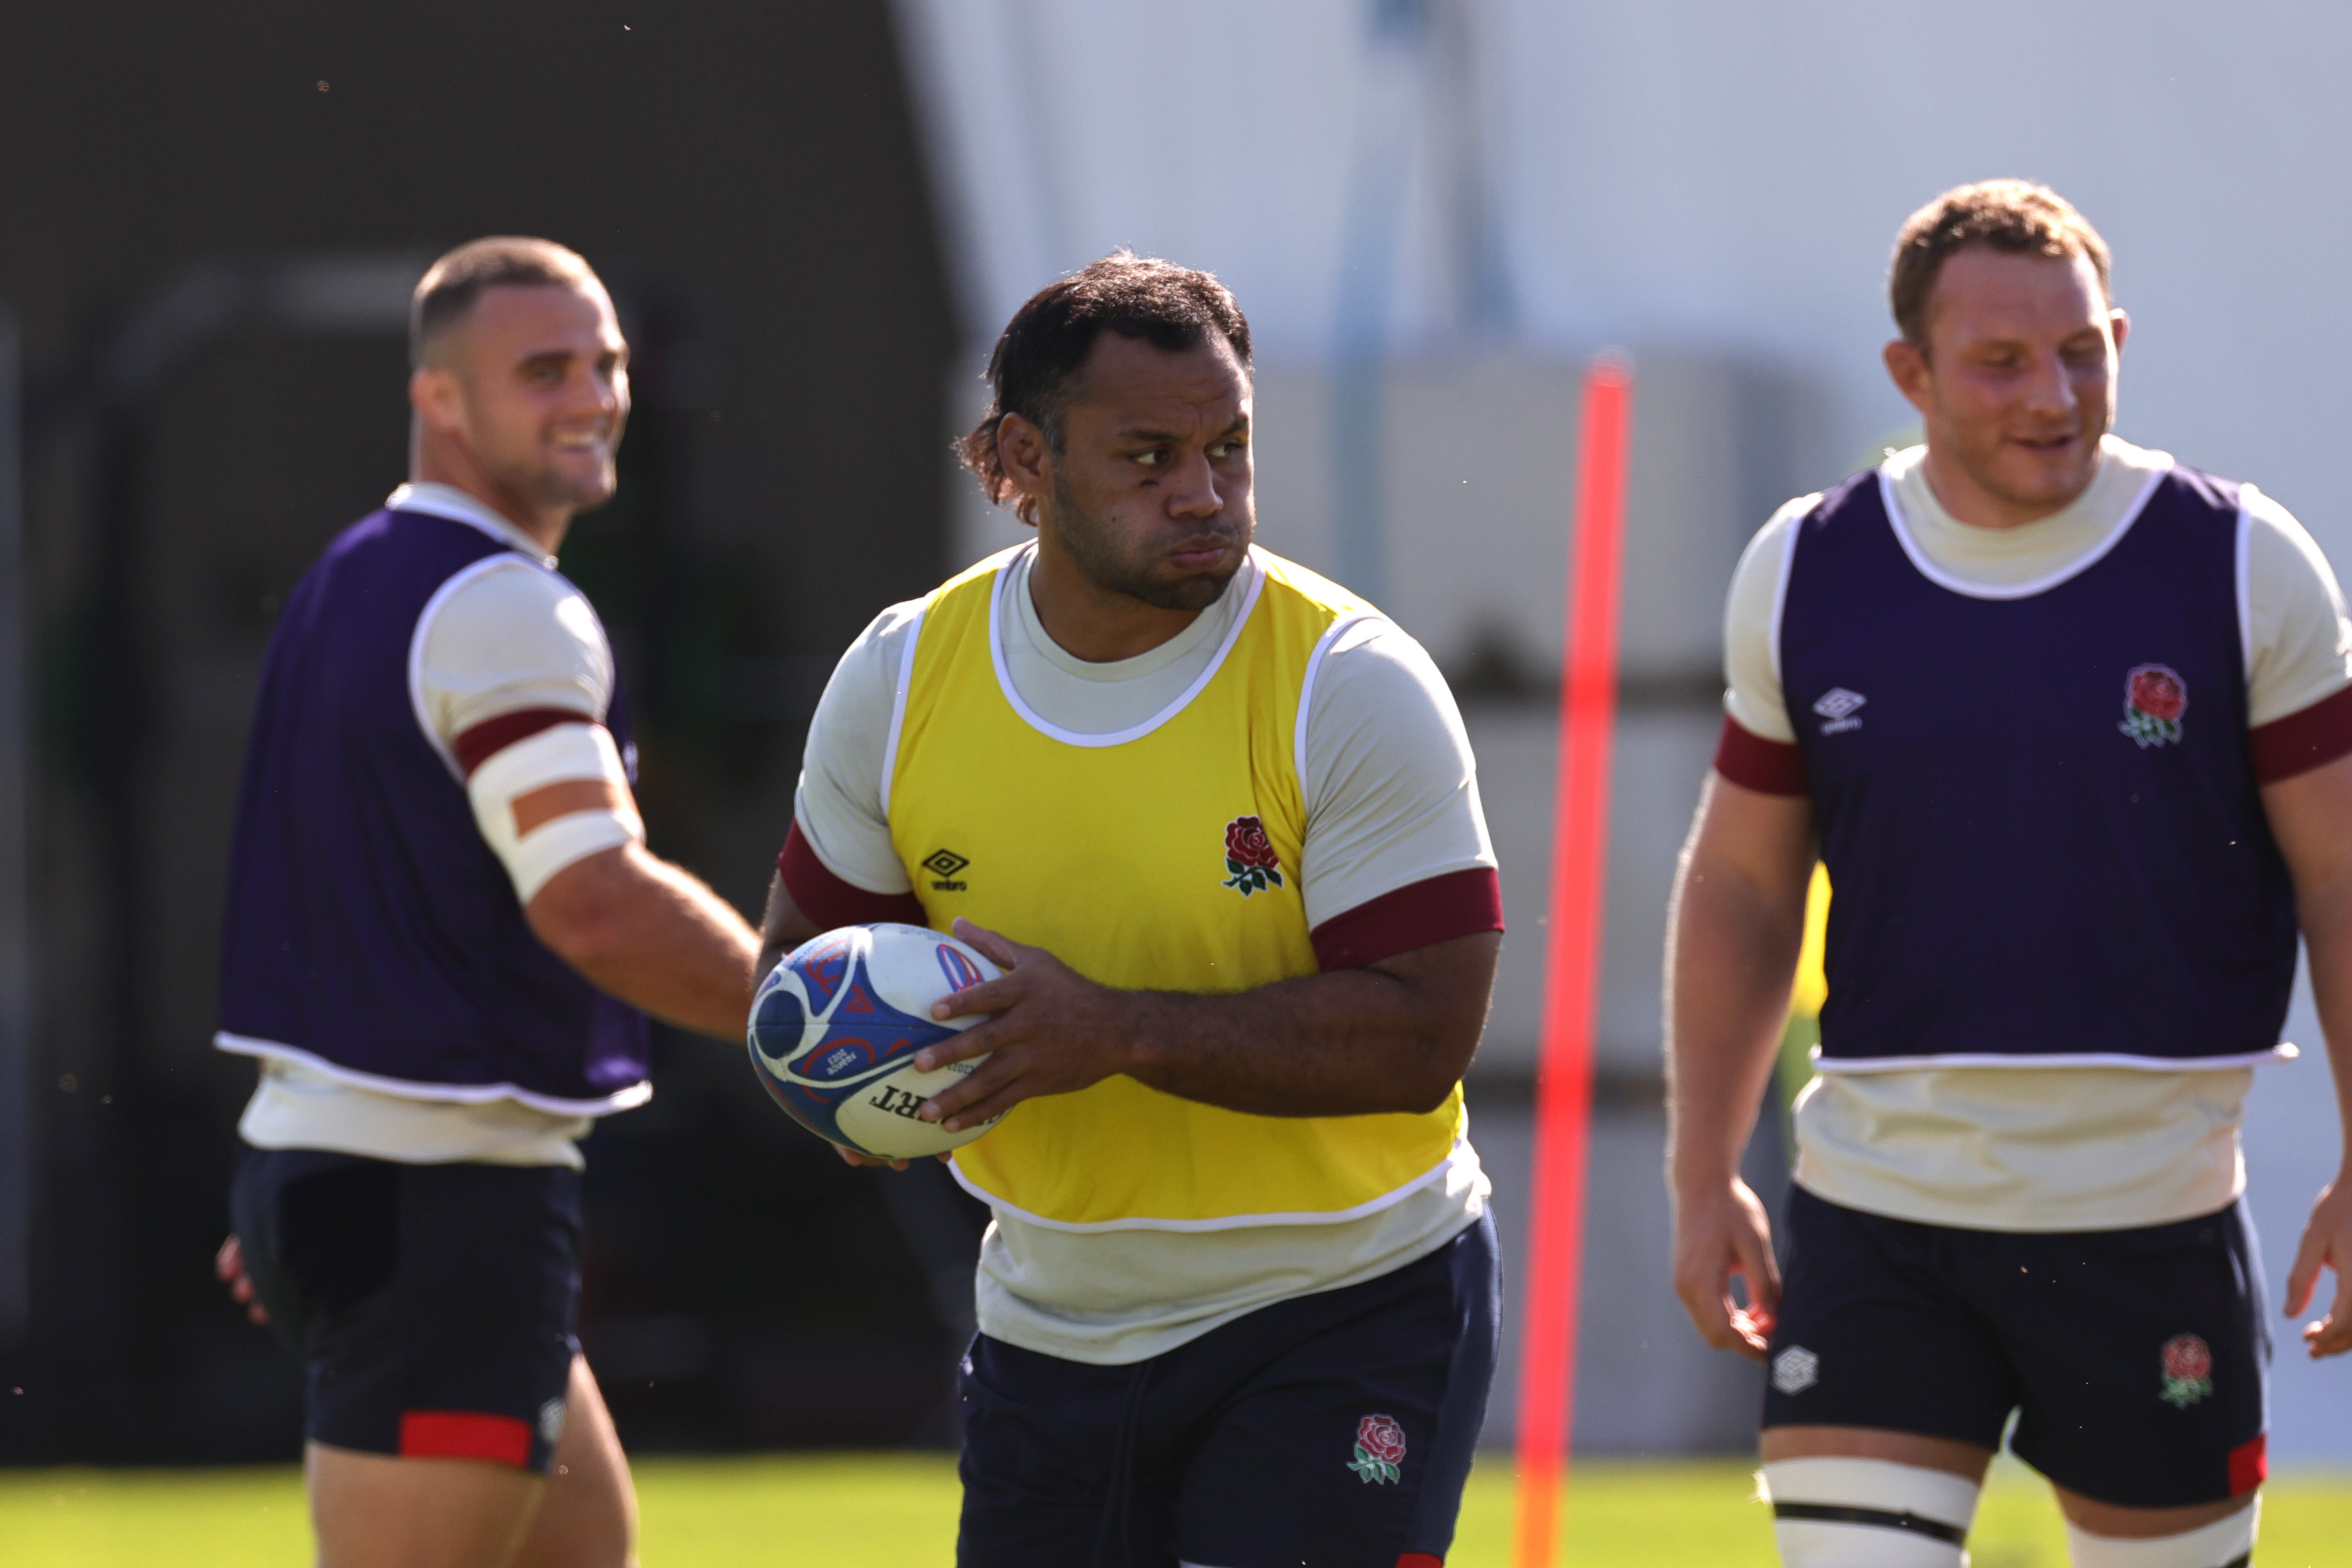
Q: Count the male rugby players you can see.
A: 3